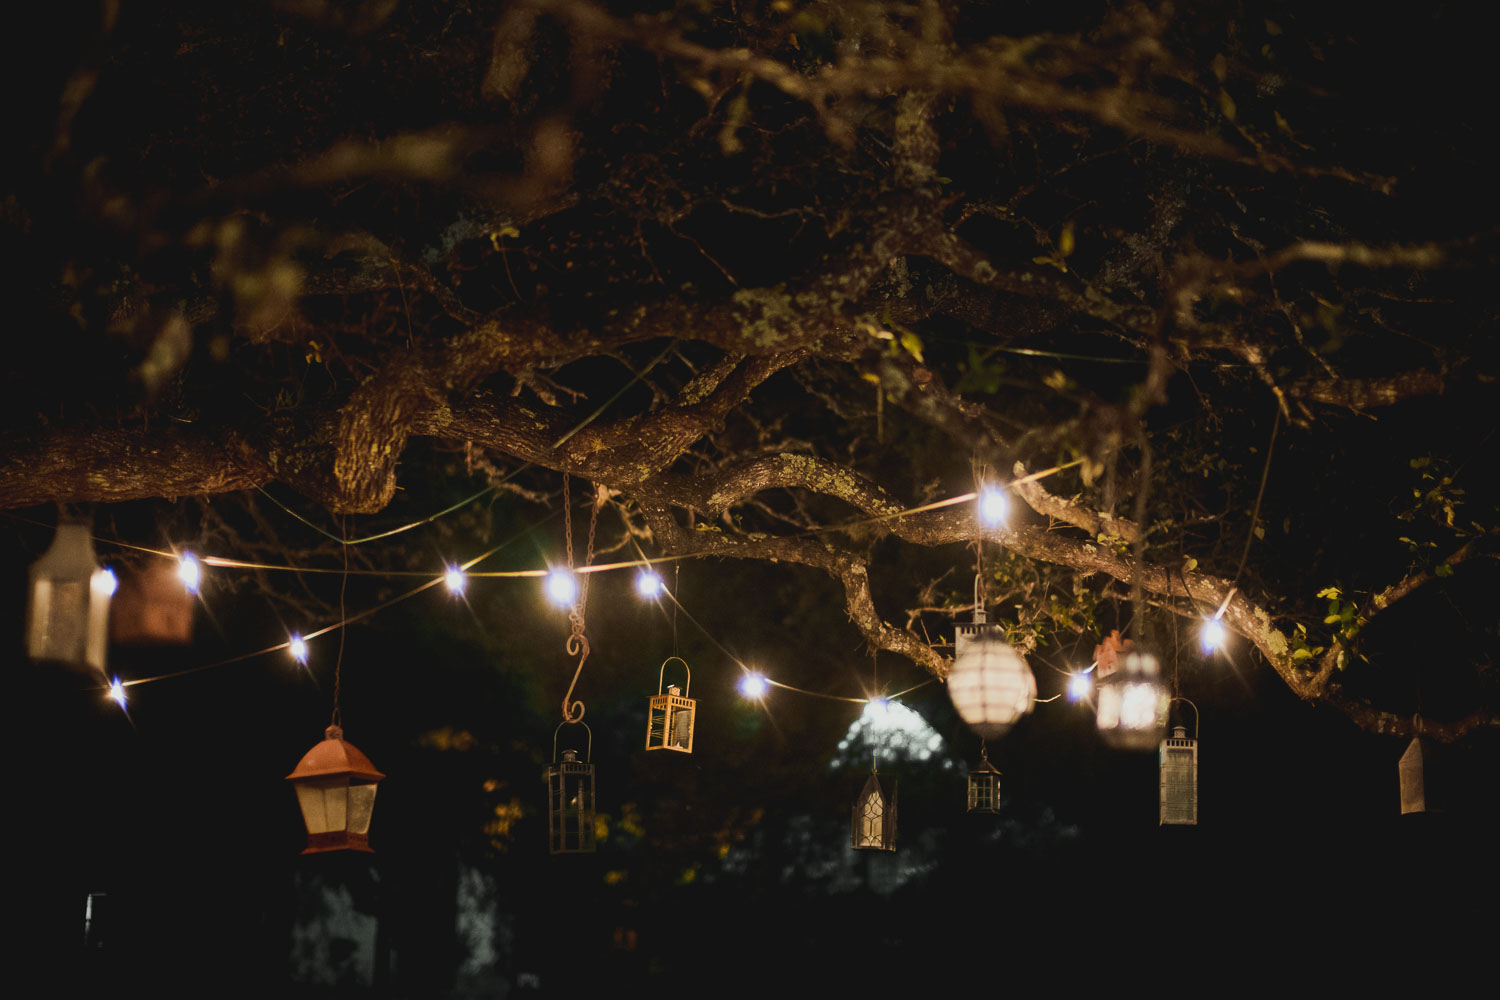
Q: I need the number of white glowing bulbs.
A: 12